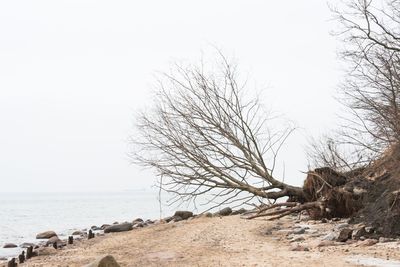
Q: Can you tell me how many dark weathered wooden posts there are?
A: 6